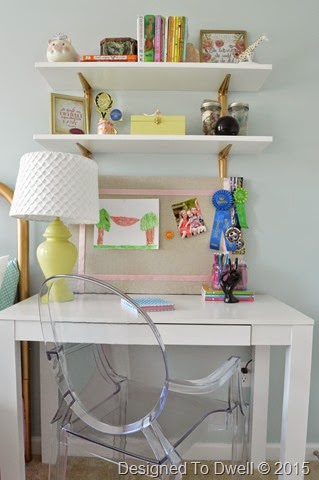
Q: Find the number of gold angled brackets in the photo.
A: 4